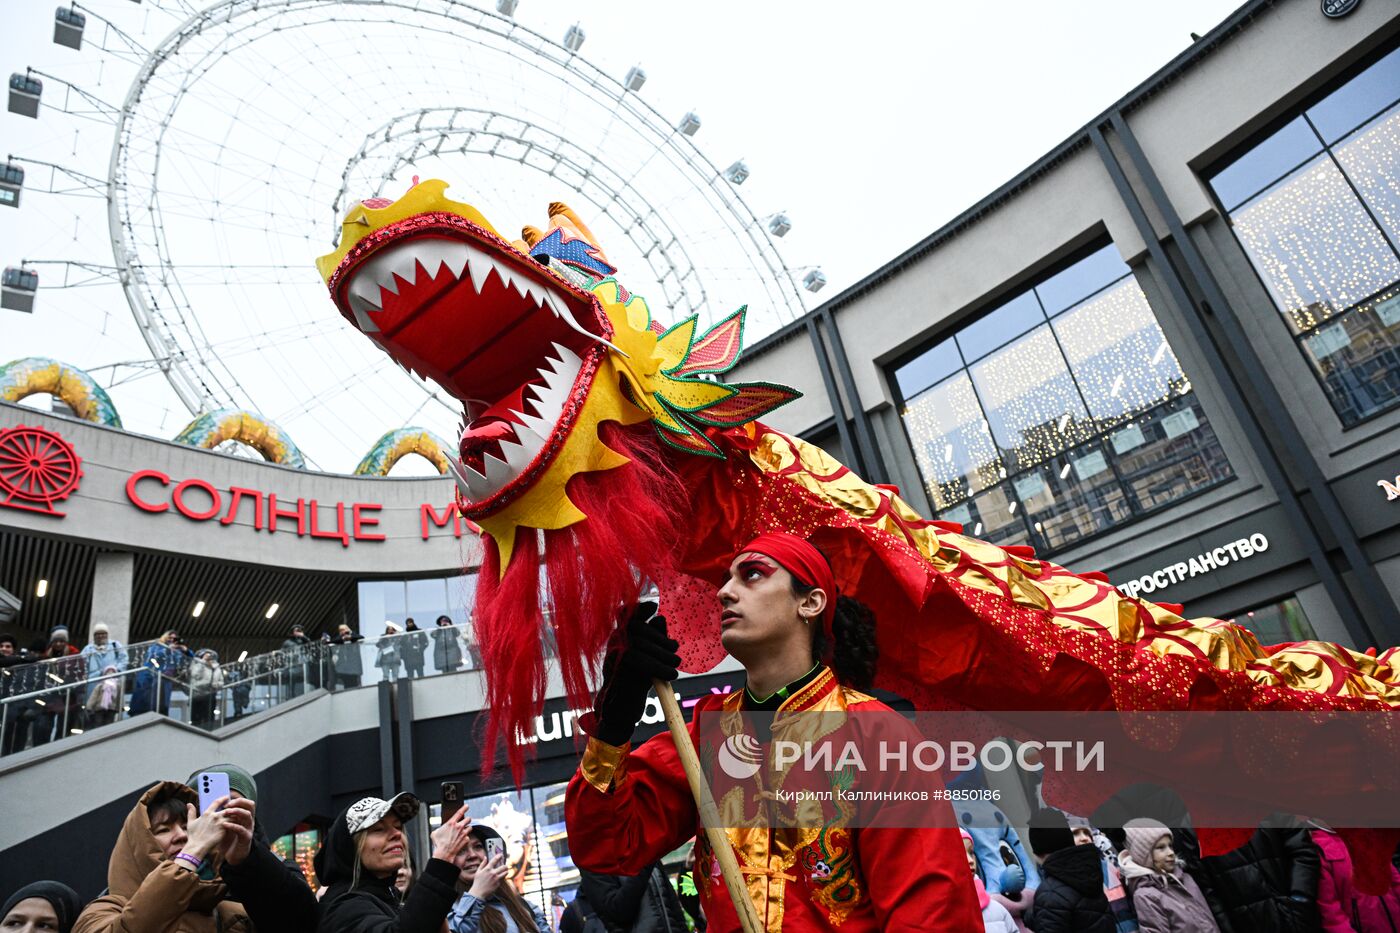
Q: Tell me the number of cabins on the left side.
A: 4